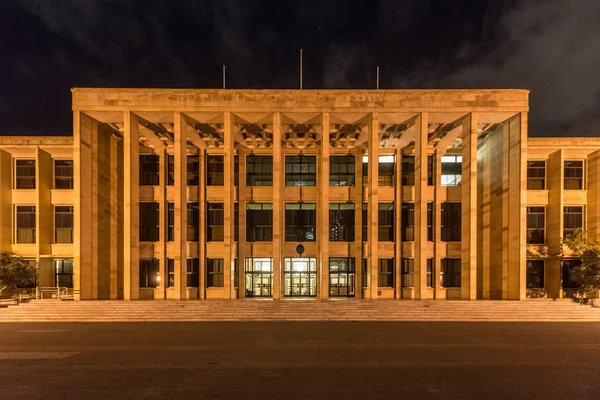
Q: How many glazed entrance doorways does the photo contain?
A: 3